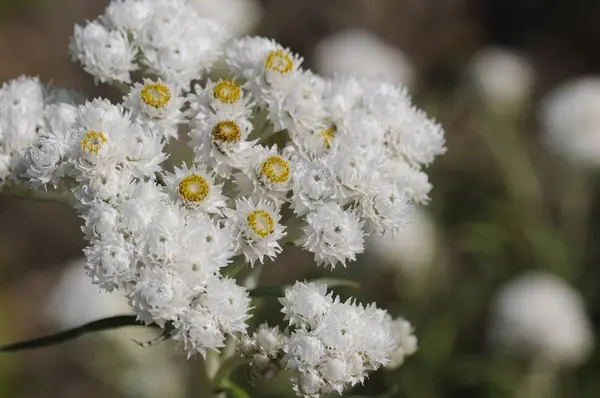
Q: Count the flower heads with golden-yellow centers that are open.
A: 9